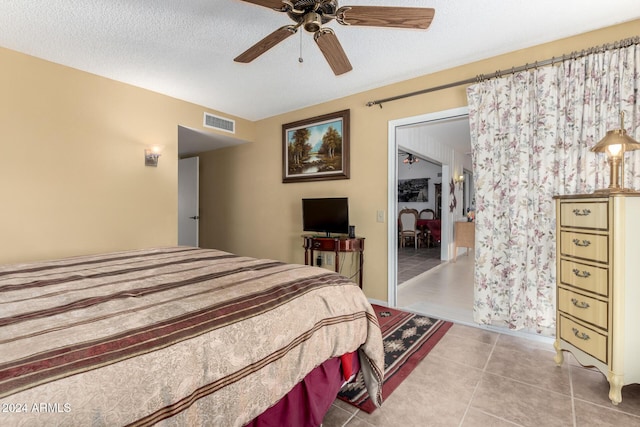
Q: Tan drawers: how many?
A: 5